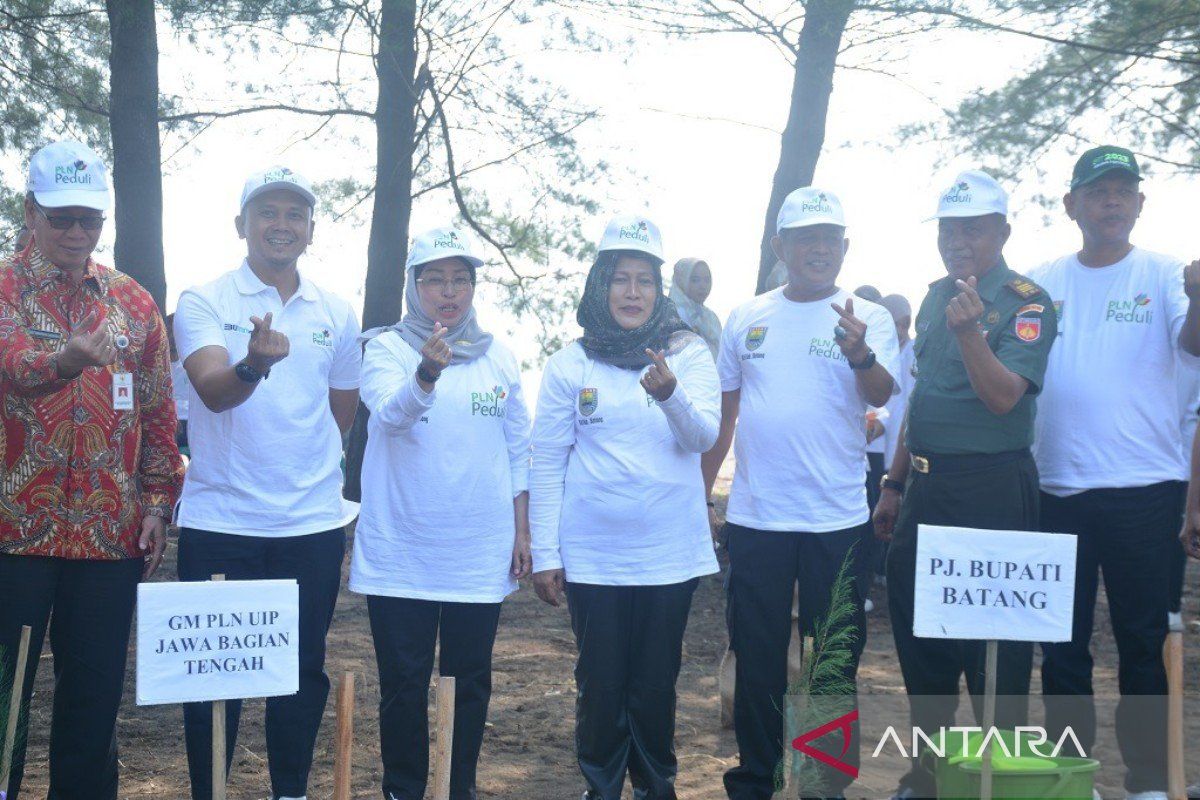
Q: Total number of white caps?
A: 6